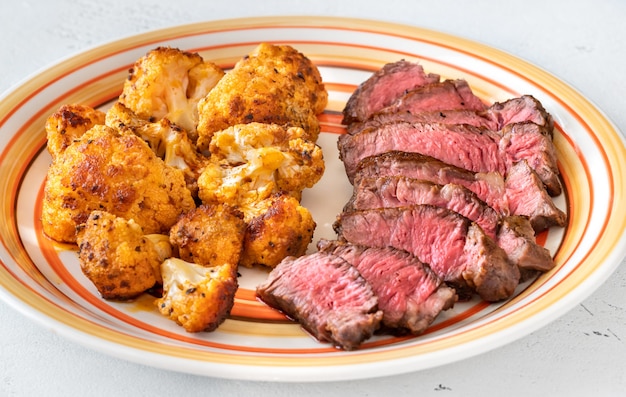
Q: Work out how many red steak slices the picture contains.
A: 9